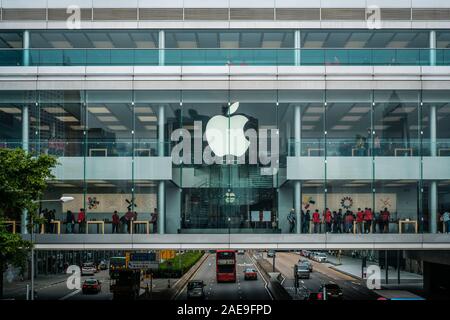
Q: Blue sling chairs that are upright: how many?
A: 0